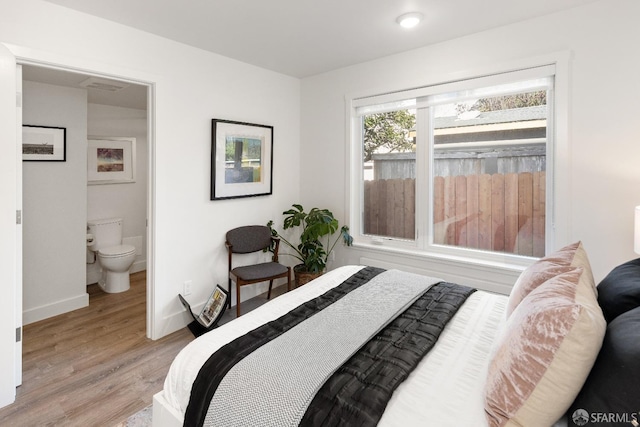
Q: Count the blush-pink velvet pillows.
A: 2